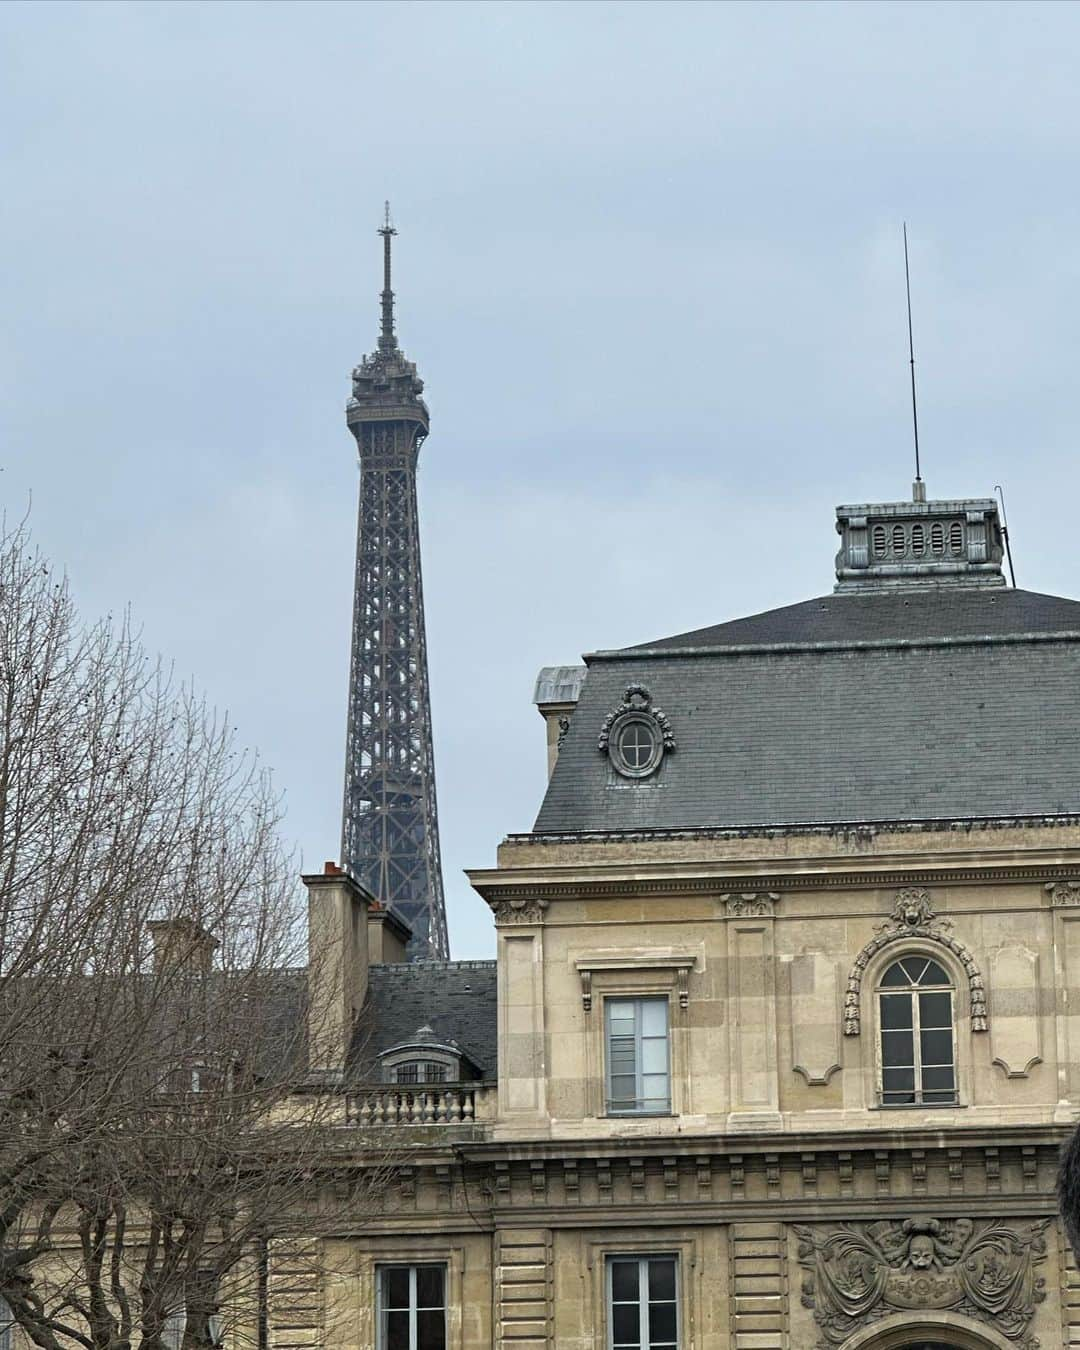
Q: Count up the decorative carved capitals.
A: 3